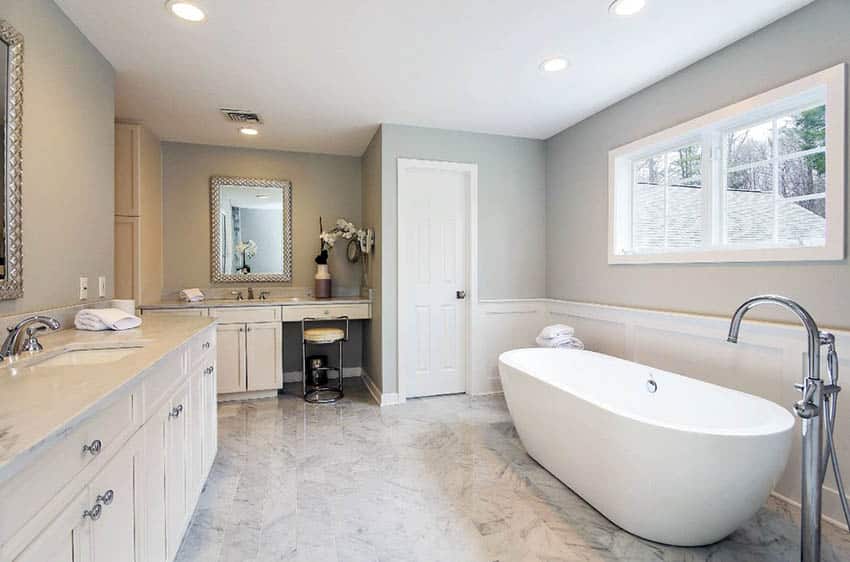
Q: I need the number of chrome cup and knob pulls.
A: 11